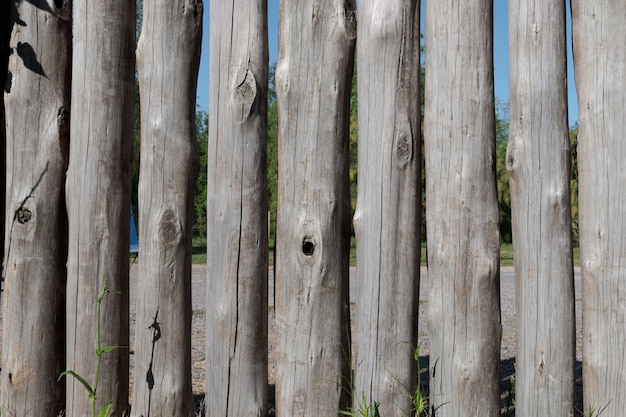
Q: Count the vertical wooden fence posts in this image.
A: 9